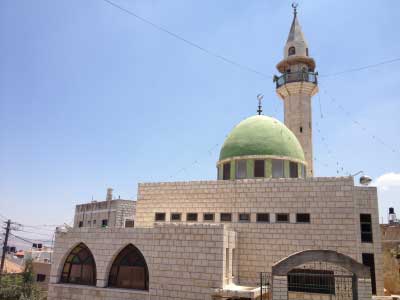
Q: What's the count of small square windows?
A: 9